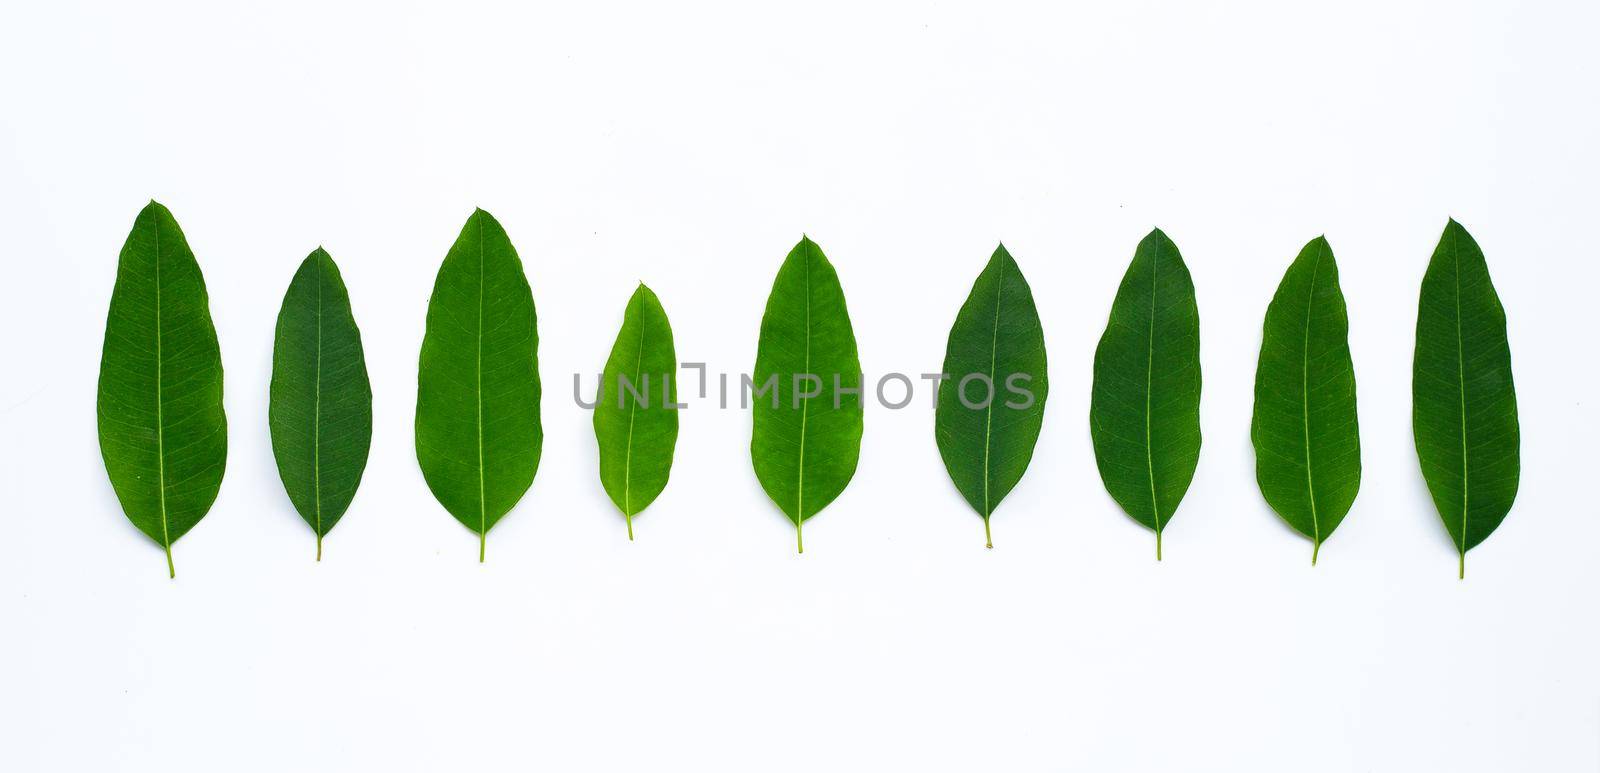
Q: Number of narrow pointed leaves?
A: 9